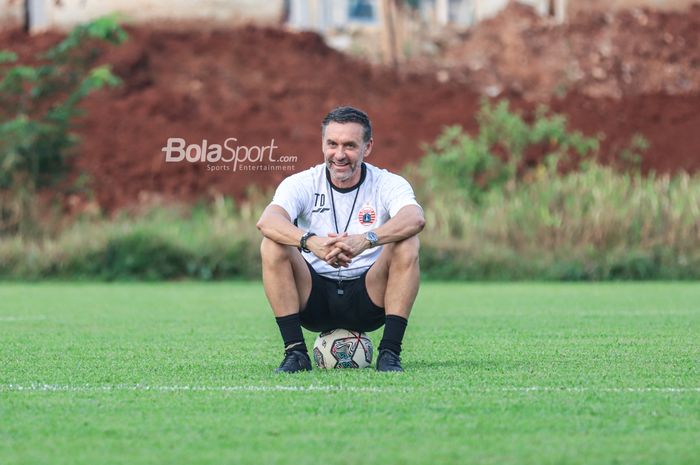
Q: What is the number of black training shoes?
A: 2